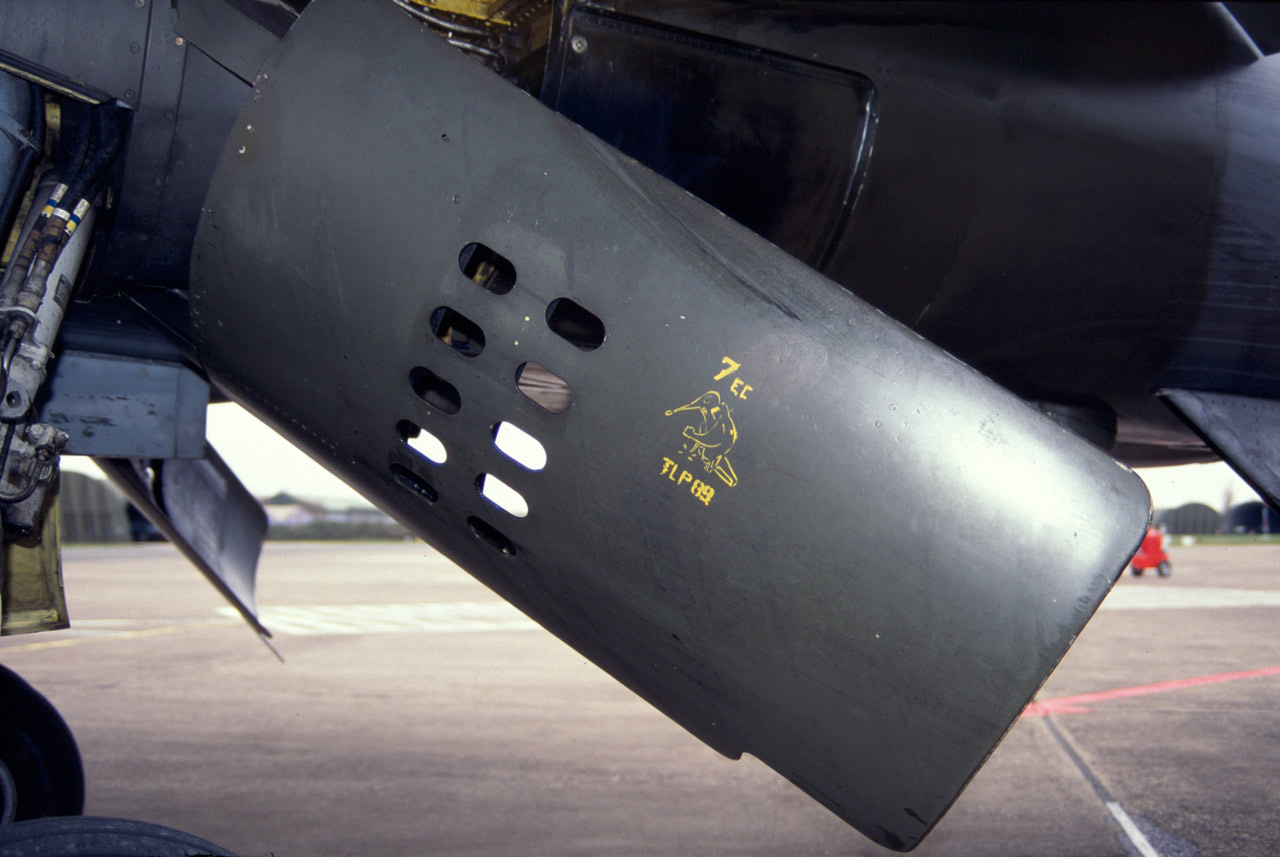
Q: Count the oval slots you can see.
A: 10